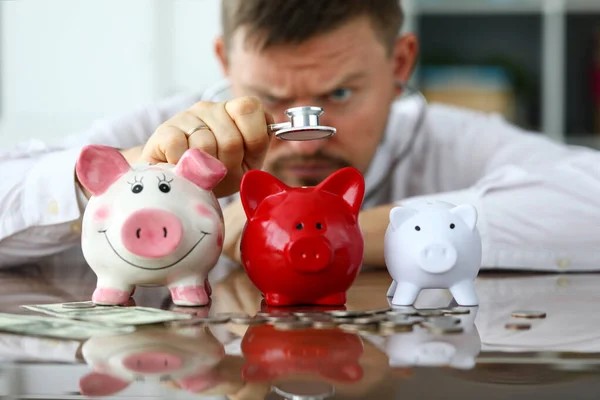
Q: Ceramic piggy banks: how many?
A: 3